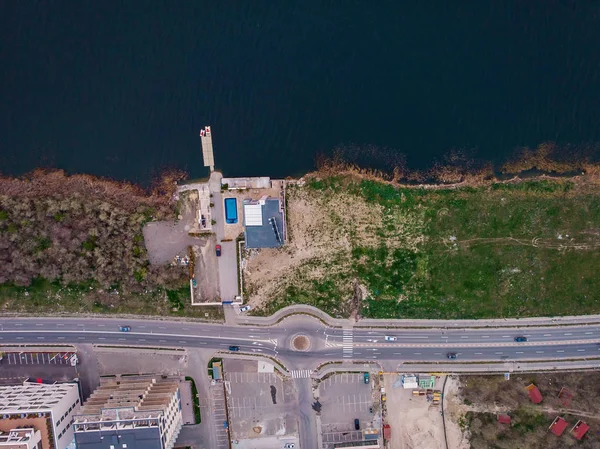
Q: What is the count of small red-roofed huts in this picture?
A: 5